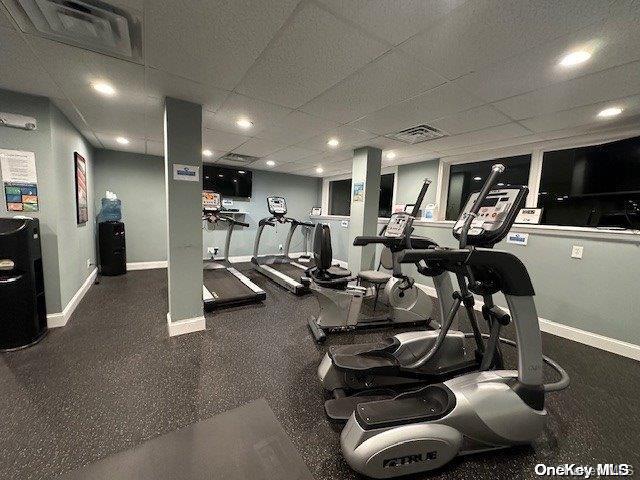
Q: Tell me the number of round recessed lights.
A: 10